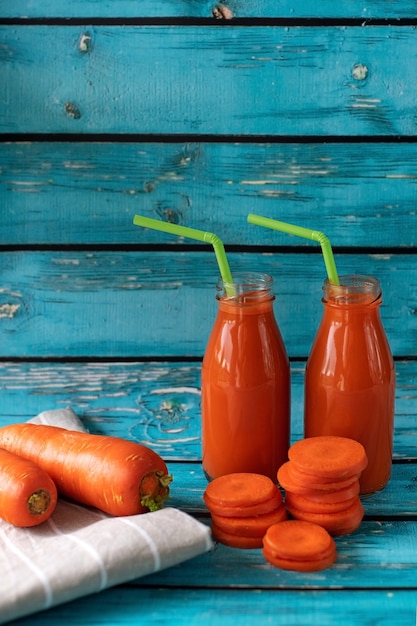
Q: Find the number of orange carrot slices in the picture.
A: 12